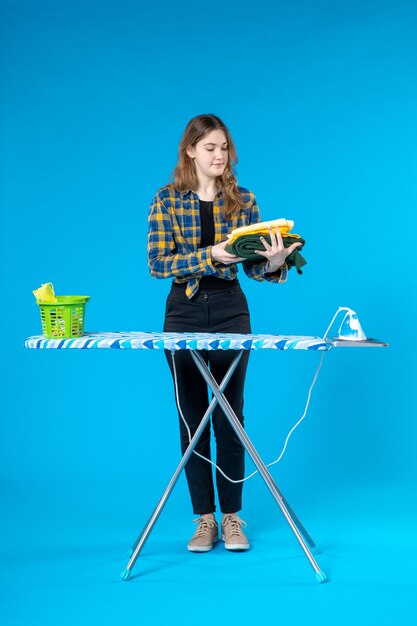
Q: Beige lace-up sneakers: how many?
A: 2